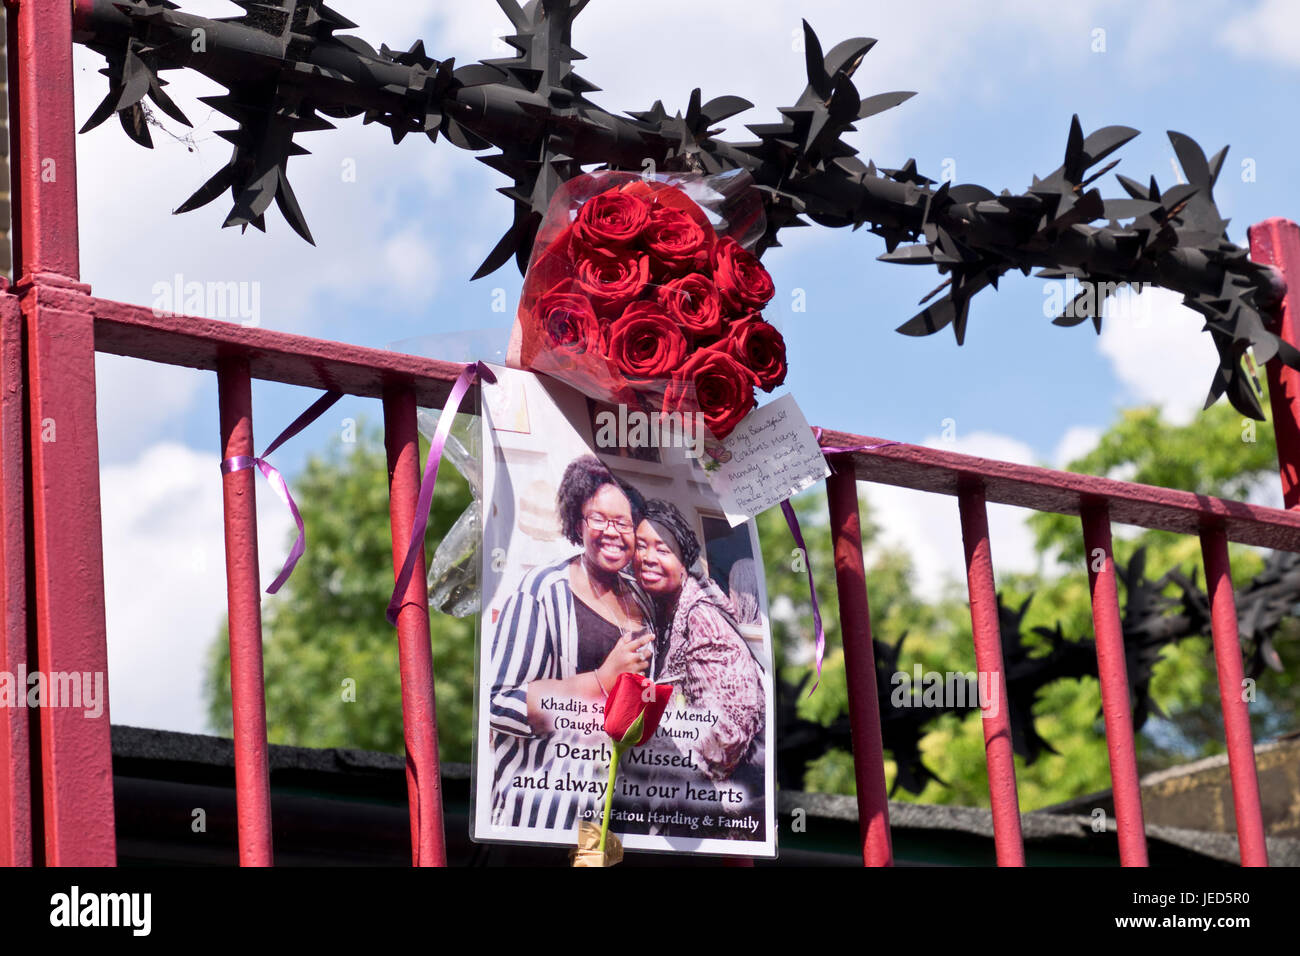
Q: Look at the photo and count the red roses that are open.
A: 9